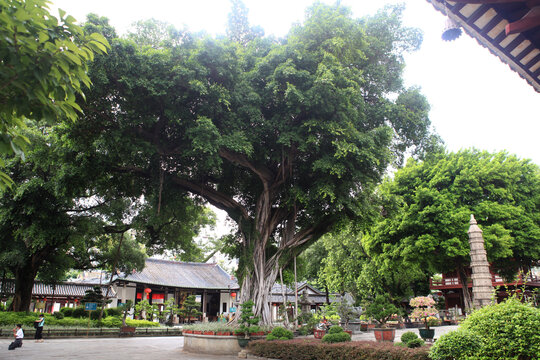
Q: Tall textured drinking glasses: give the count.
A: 0